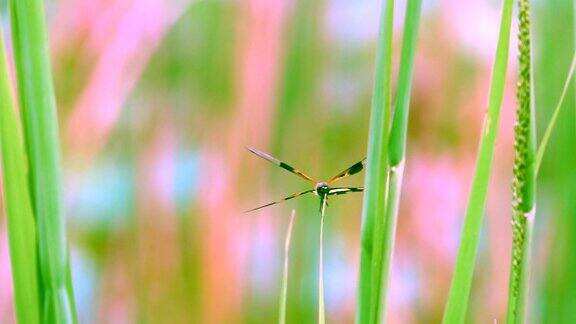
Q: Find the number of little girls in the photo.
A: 0